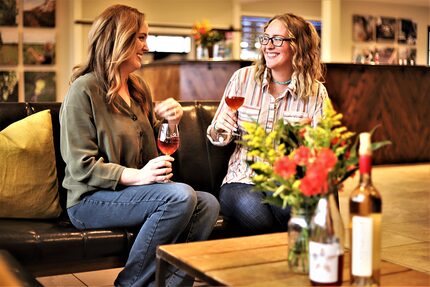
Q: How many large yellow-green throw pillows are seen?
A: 1